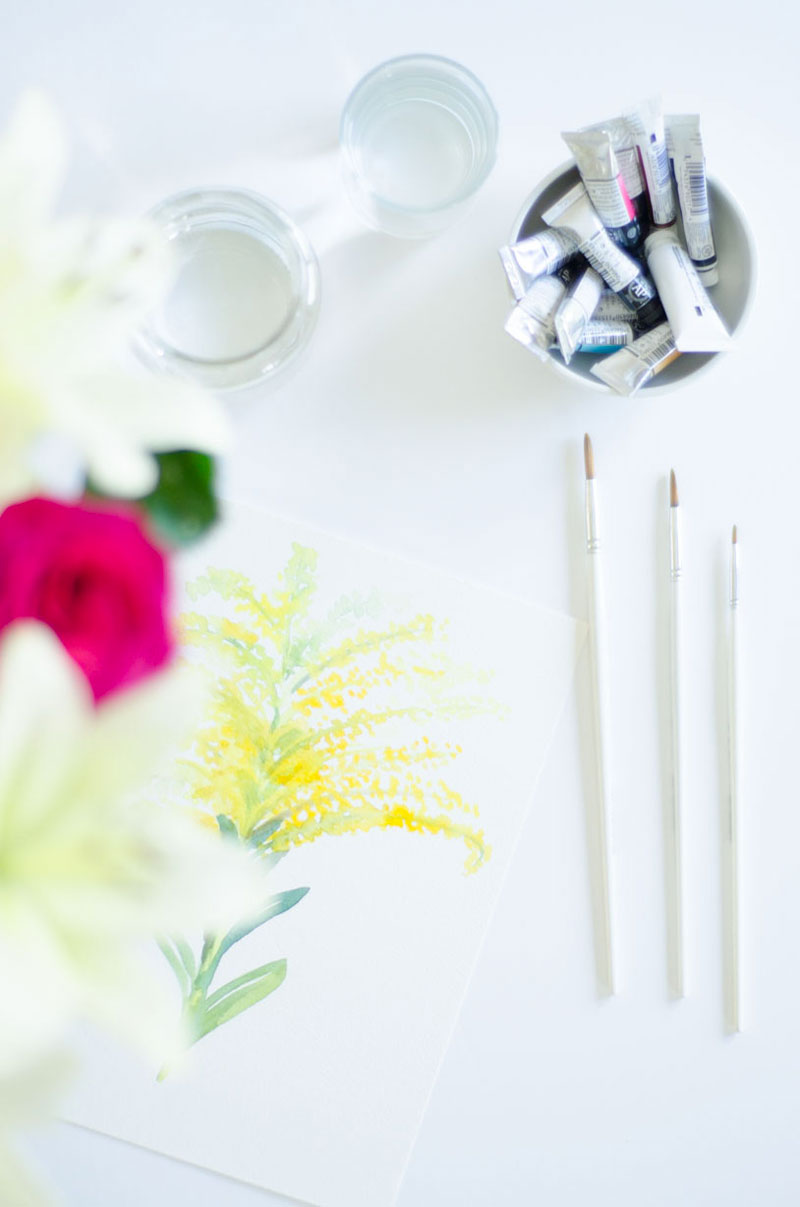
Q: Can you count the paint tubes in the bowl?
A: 12